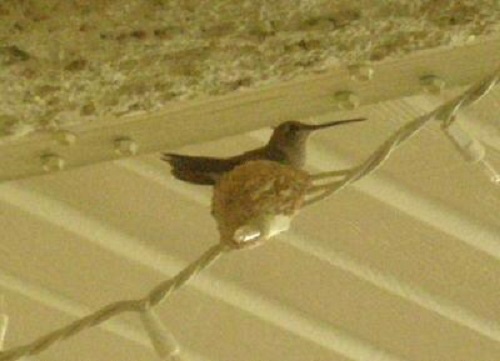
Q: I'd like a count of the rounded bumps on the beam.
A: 6